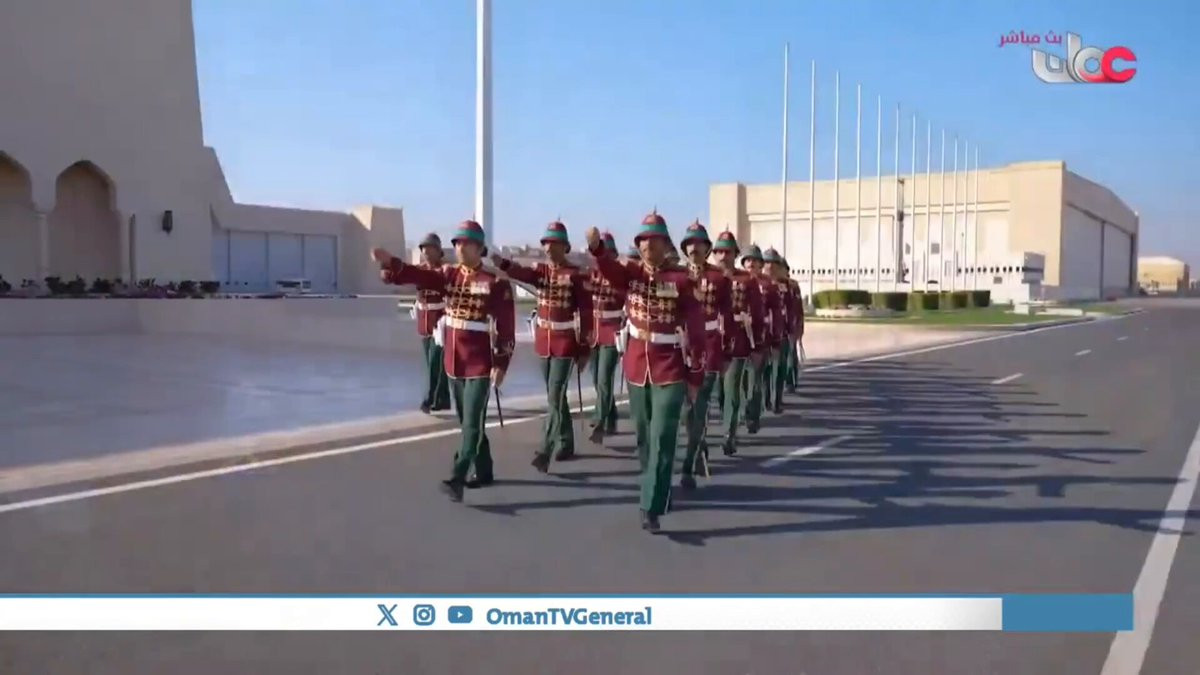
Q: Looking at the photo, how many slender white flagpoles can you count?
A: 12